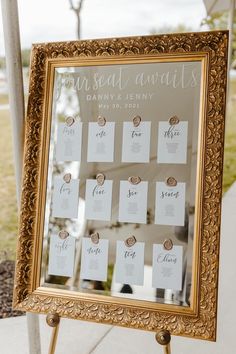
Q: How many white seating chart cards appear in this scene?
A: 12